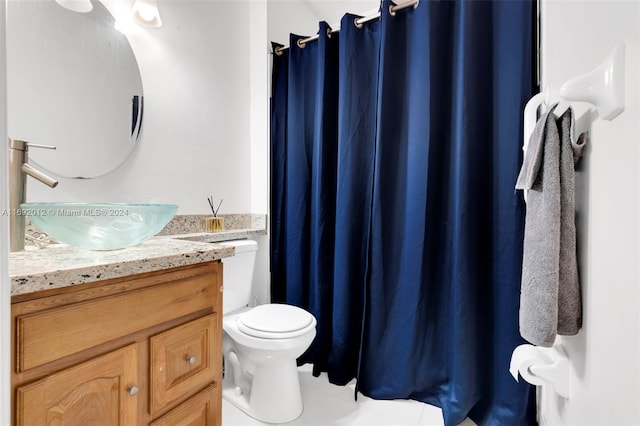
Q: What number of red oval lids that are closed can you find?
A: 0